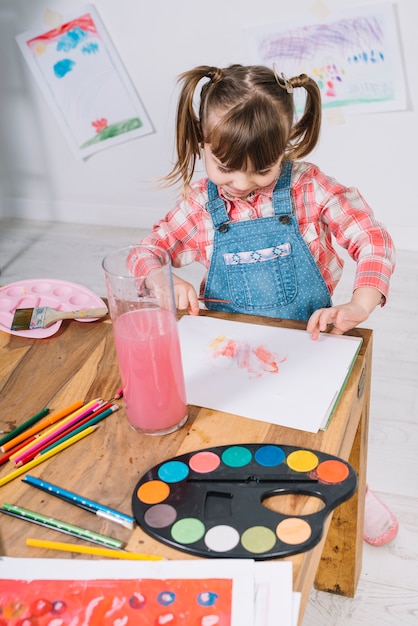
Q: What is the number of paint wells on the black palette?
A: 12